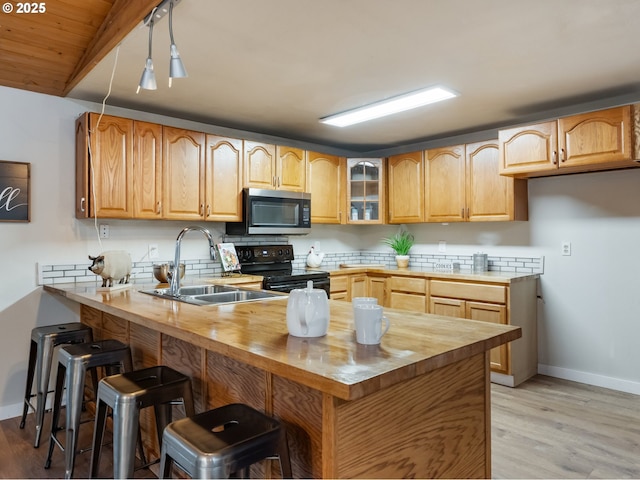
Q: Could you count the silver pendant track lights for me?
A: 2